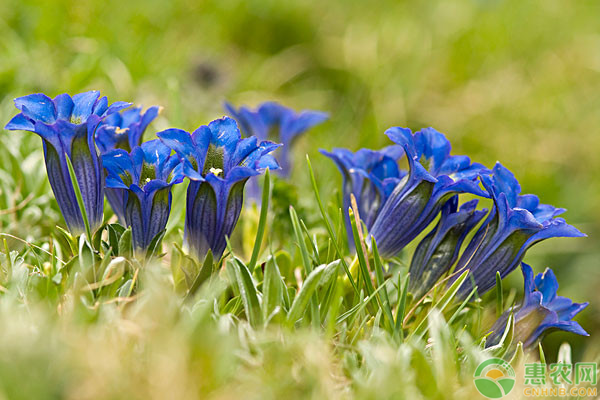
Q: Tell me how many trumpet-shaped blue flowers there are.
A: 10